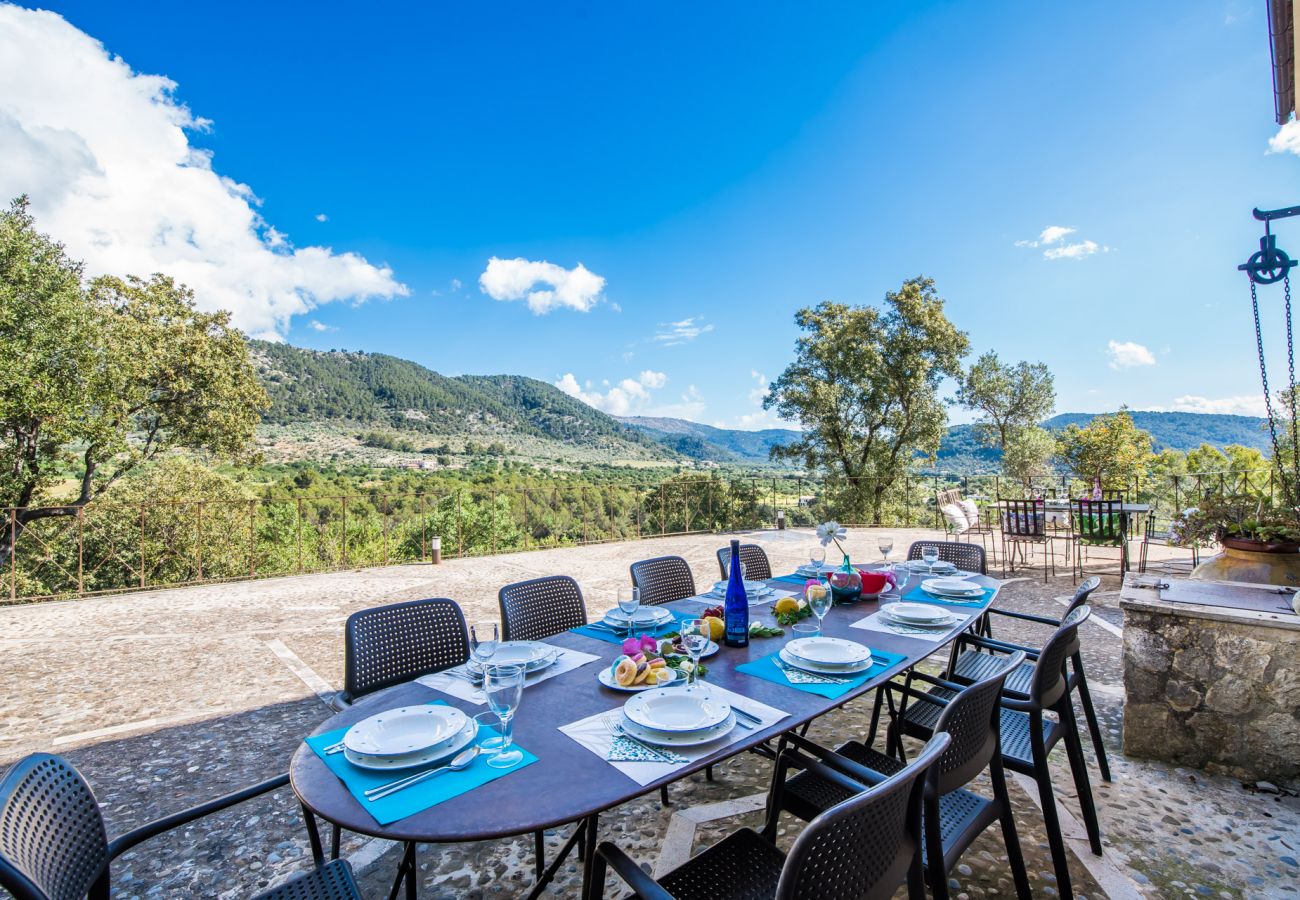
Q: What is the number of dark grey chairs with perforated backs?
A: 10